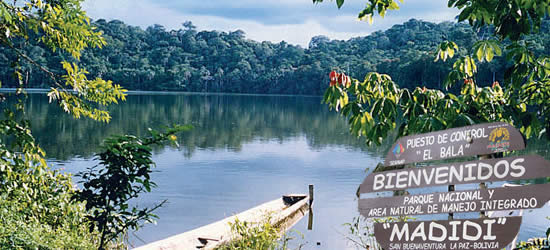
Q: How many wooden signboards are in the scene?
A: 4